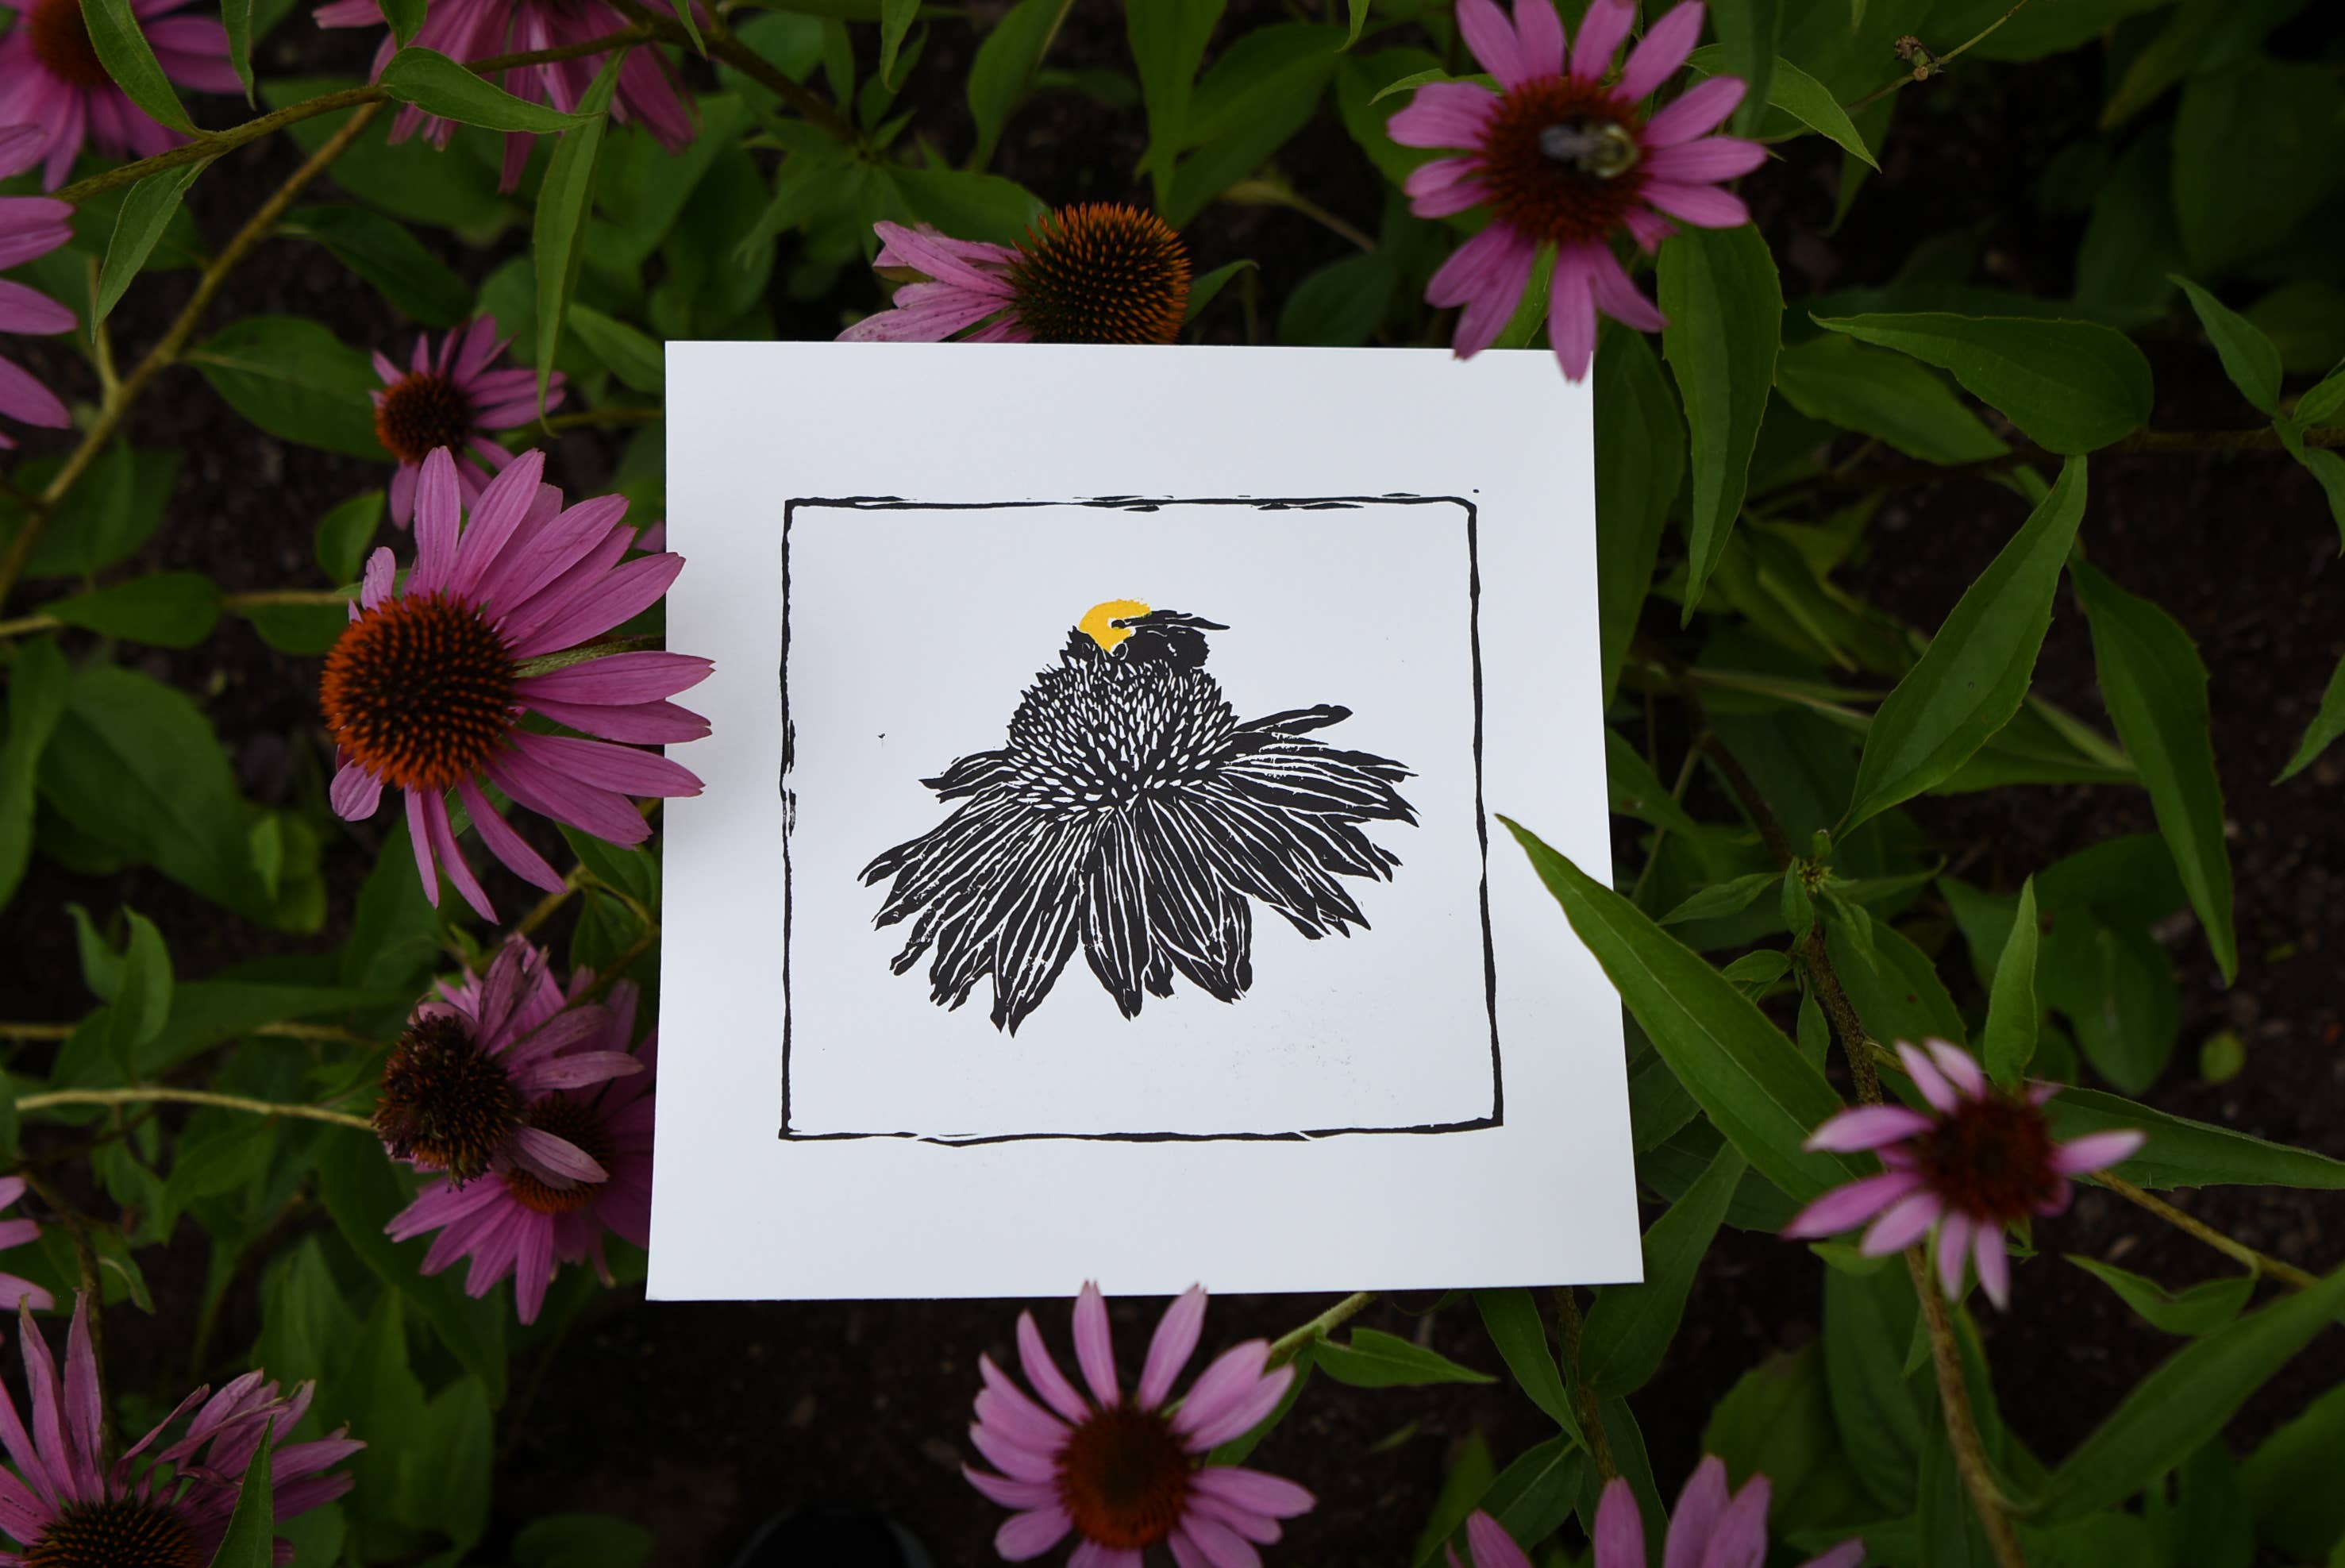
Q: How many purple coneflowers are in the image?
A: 14